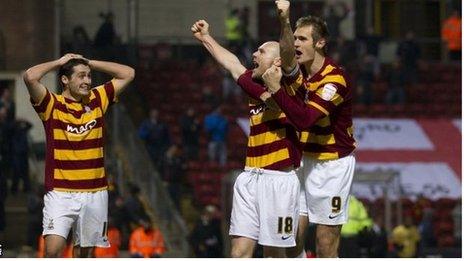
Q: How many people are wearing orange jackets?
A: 4